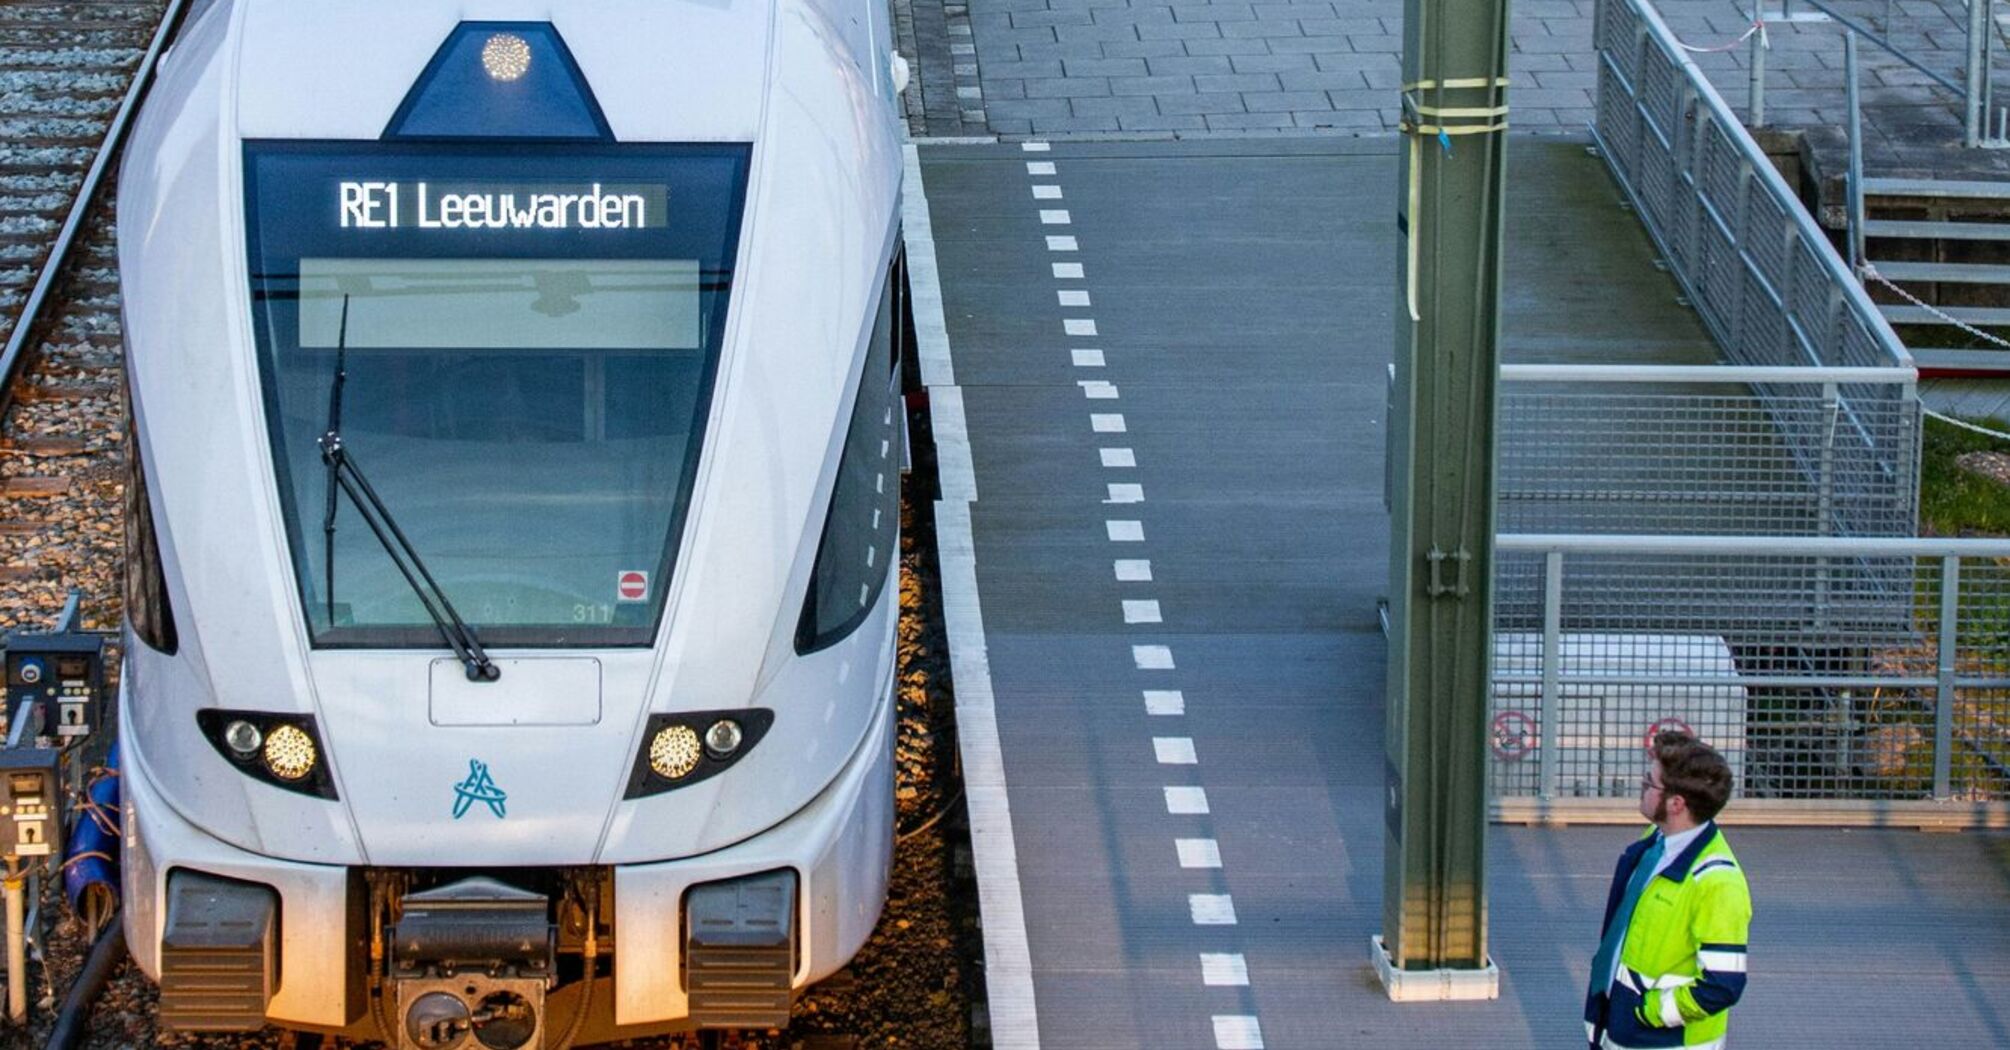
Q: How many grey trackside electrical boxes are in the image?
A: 2